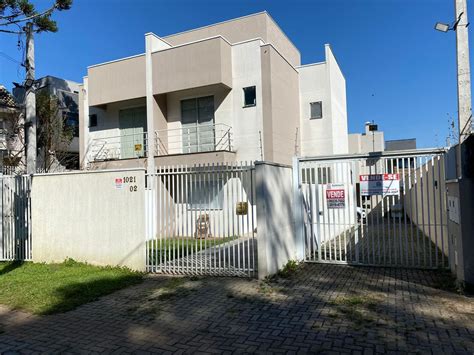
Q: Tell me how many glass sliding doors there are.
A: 2